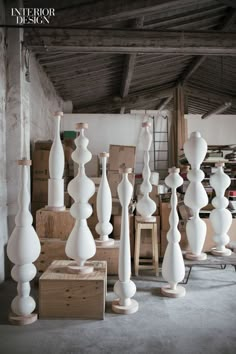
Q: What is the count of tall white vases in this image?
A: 9